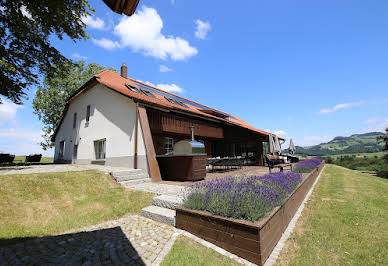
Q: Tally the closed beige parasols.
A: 3